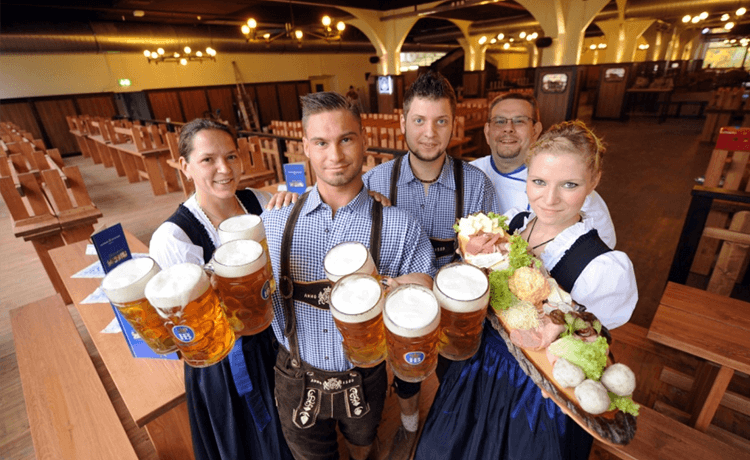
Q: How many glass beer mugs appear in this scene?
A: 8